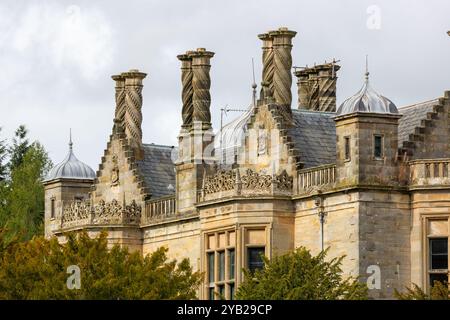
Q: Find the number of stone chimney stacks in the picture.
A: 4